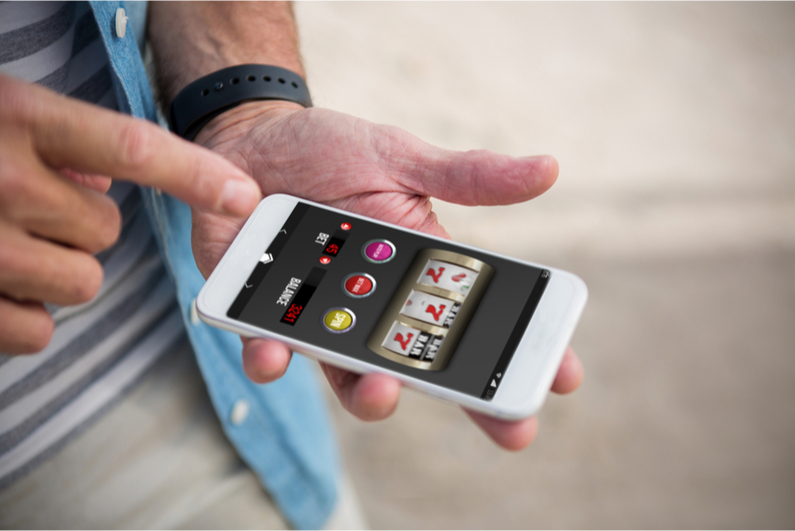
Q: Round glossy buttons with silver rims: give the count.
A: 3